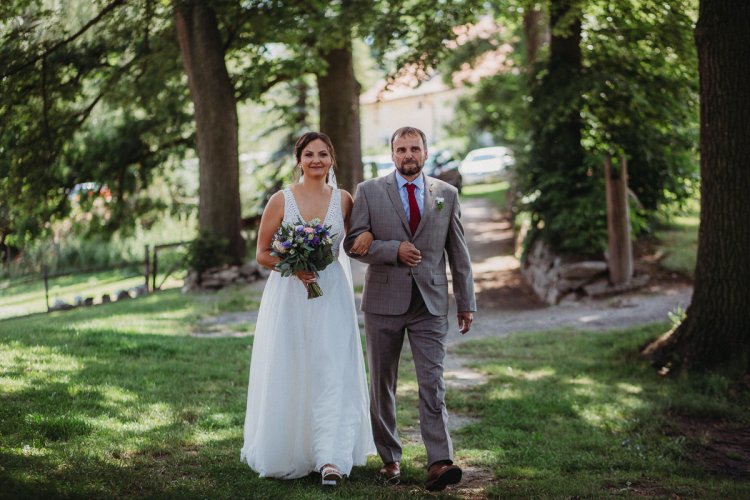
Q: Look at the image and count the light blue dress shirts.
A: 1